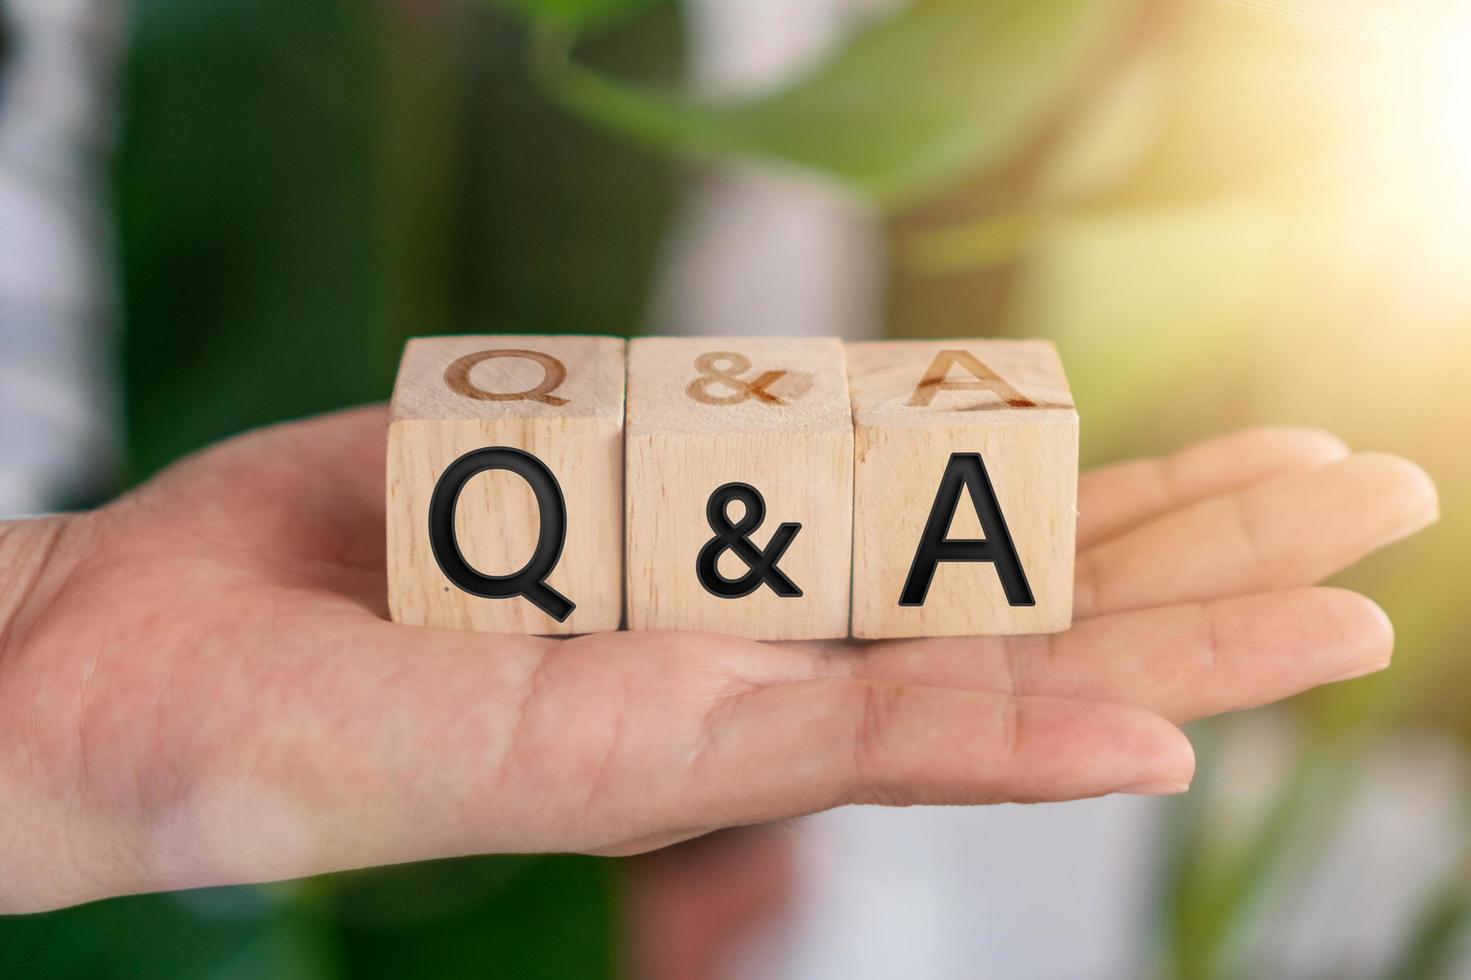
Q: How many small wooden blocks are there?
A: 3